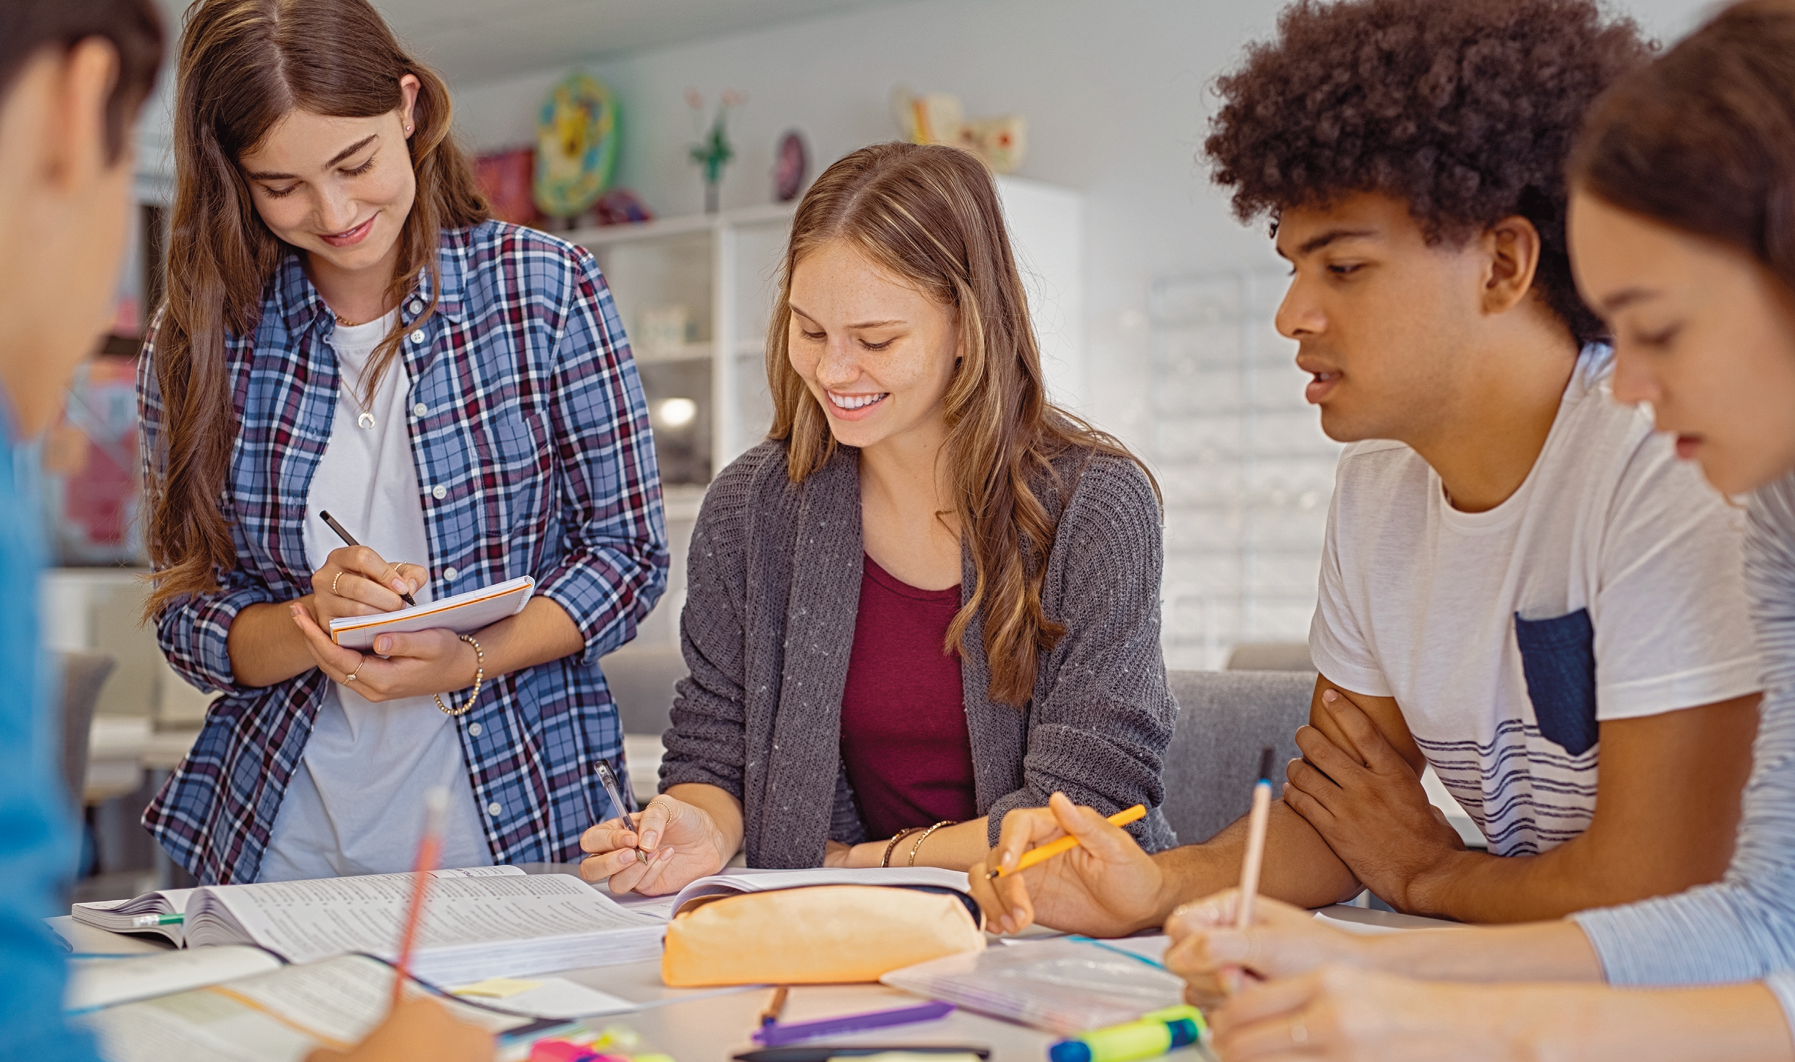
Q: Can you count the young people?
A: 5